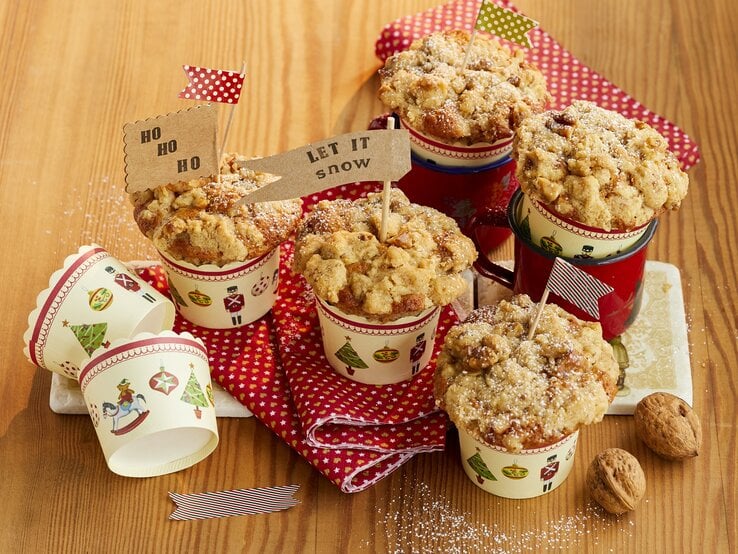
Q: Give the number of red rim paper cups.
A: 7